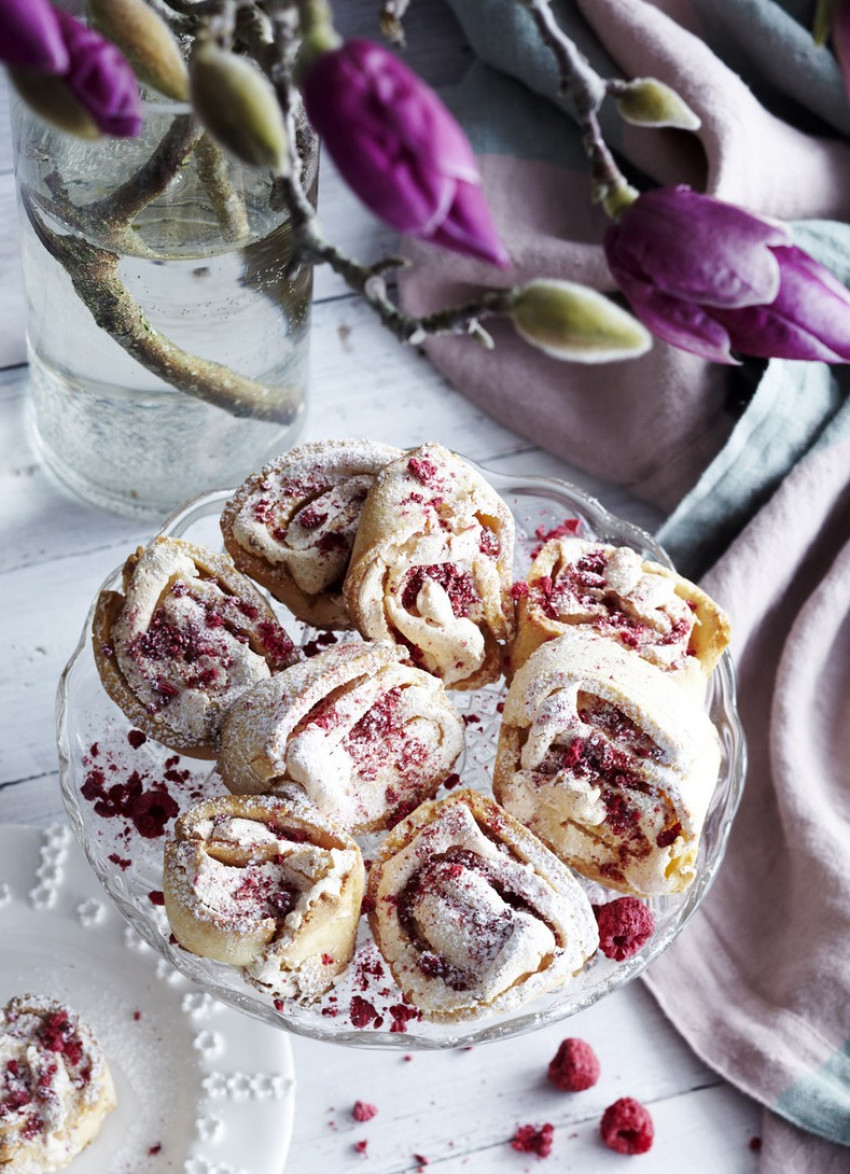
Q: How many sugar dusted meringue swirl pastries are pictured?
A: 9